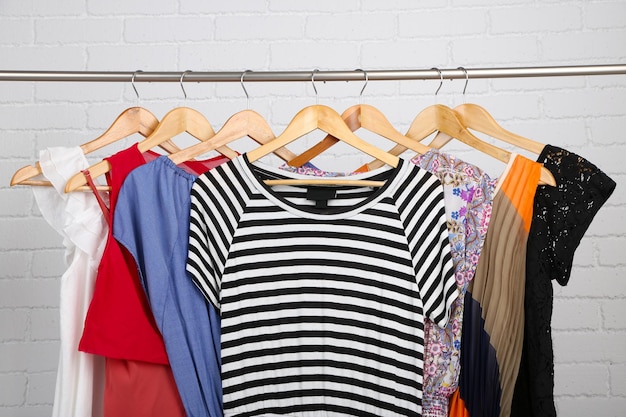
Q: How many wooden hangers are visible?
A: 7